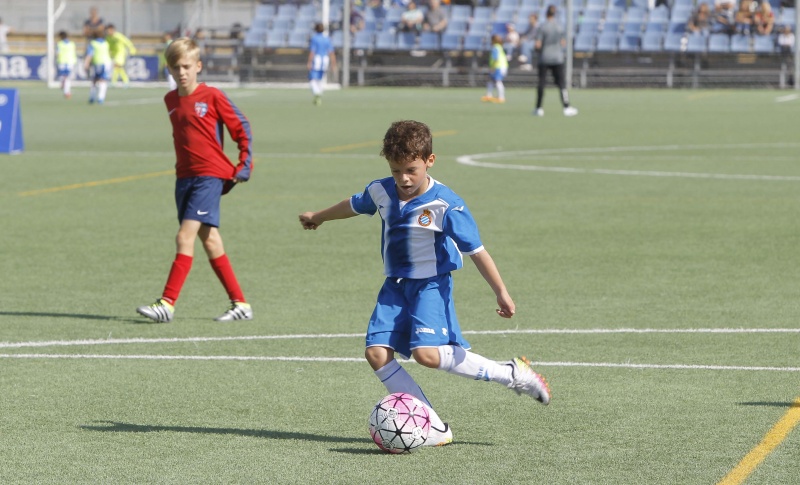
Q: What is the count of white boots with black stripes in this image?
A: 2